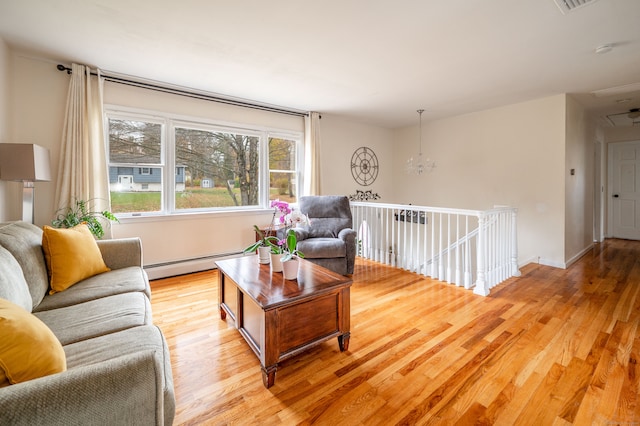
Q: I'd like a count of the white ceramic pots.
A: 3